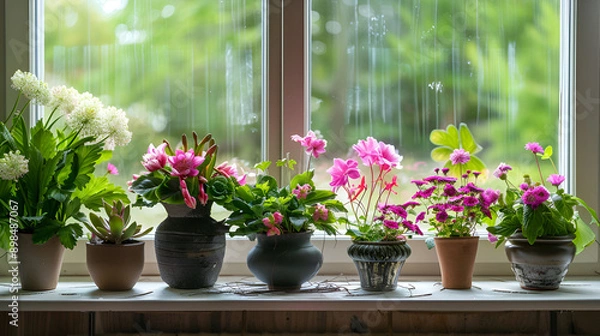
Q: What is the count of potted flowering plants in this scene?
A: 6